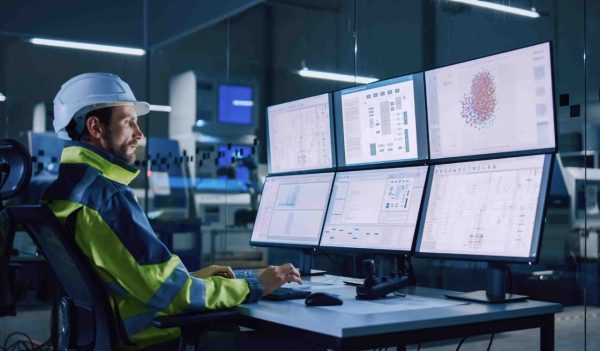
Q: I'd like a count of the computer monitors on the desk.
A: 6